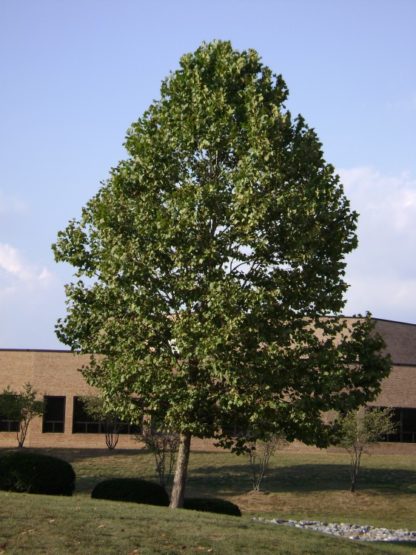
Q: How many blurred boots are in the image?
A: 0